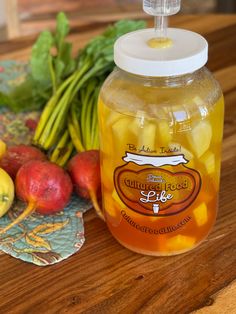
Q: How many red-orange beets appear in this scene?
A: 3